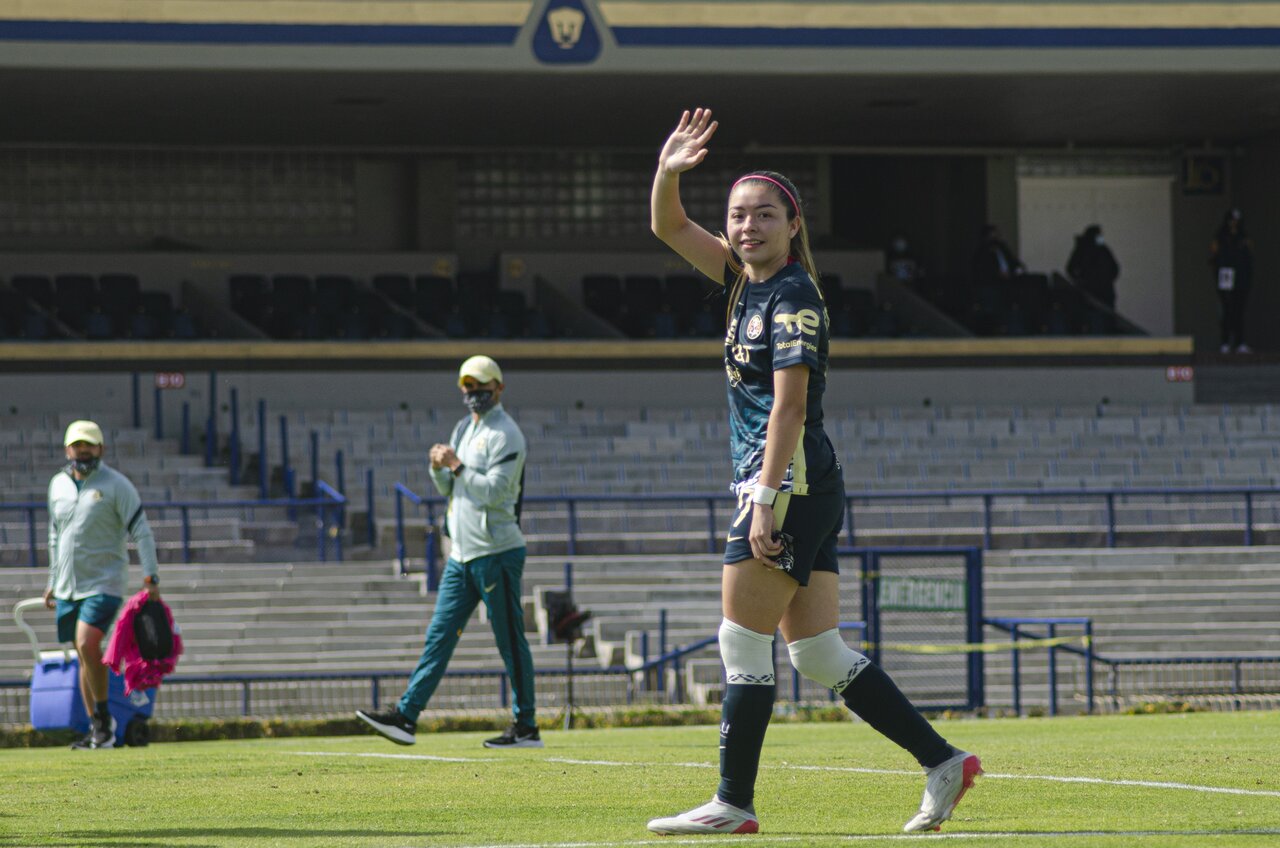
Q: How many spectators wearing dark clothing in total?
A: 4